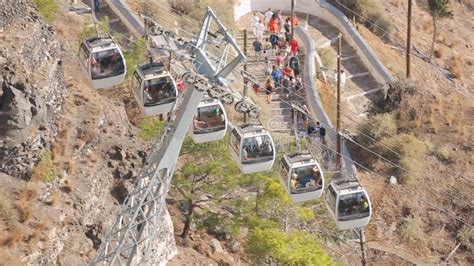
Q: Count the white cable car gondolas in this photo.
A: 6